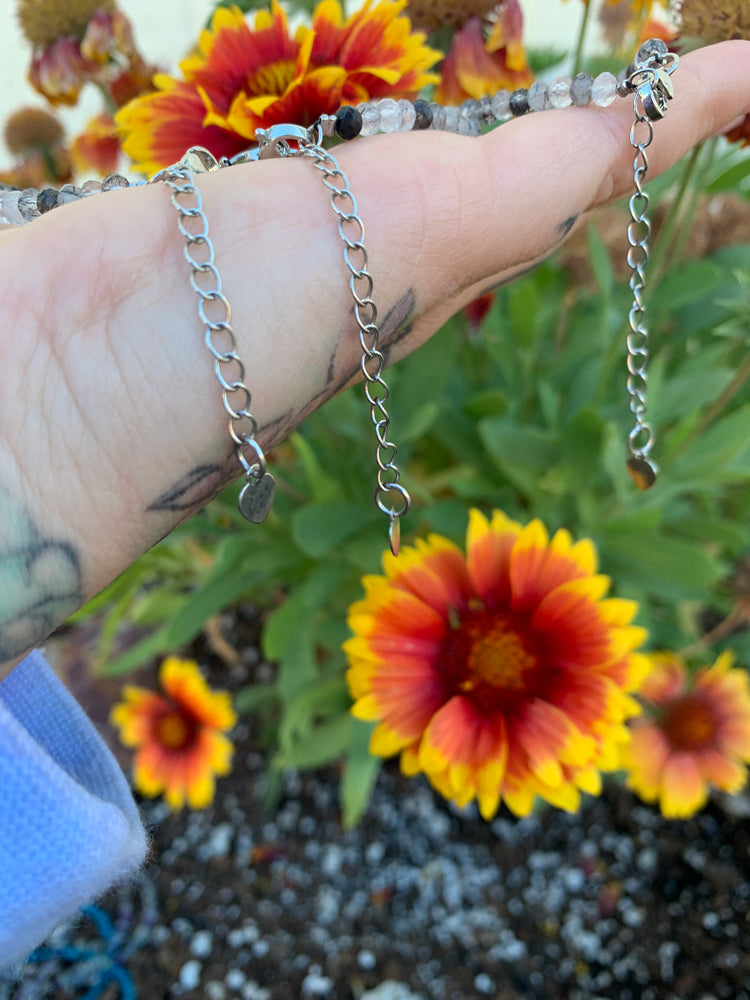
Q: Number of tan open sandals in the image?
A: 0